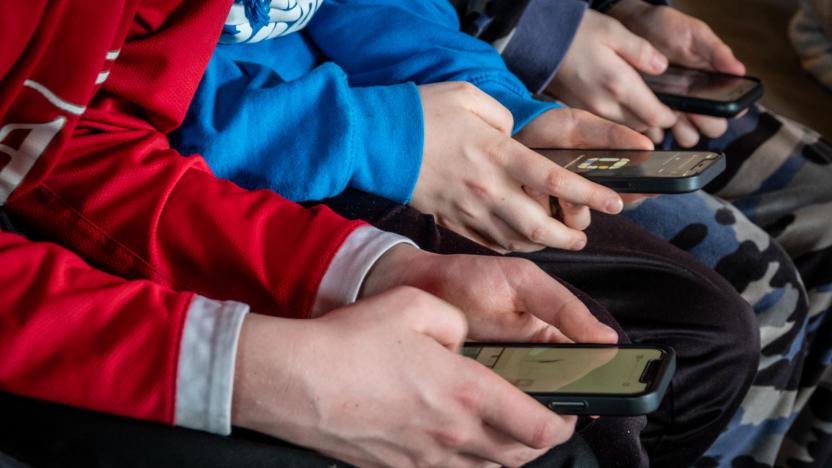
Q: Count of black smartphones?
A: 3